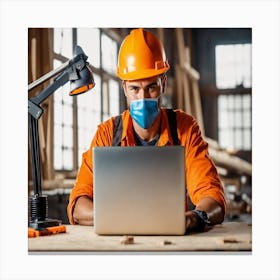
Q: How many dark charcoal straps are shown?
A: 2